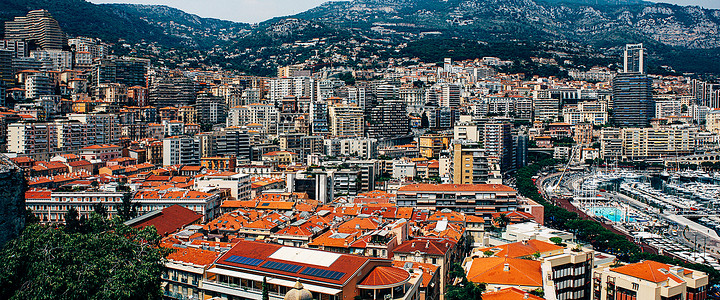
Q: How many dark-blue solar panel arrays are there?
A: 3